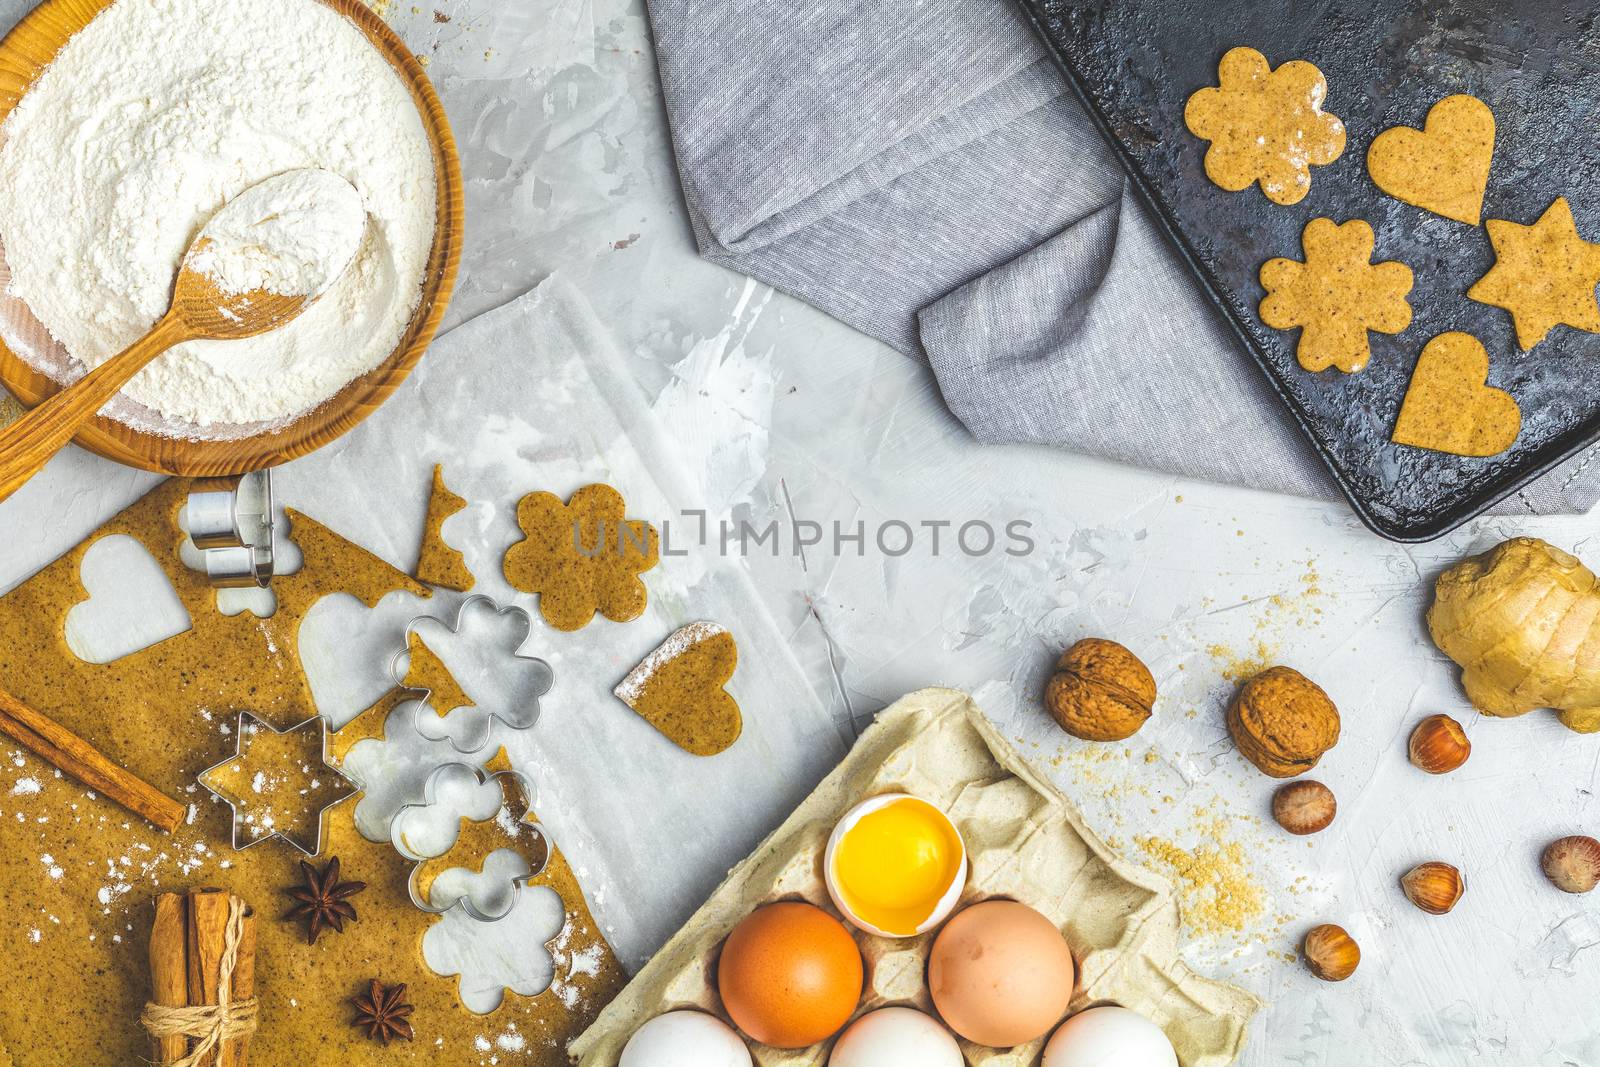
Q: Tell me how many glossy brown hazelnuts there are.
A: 5